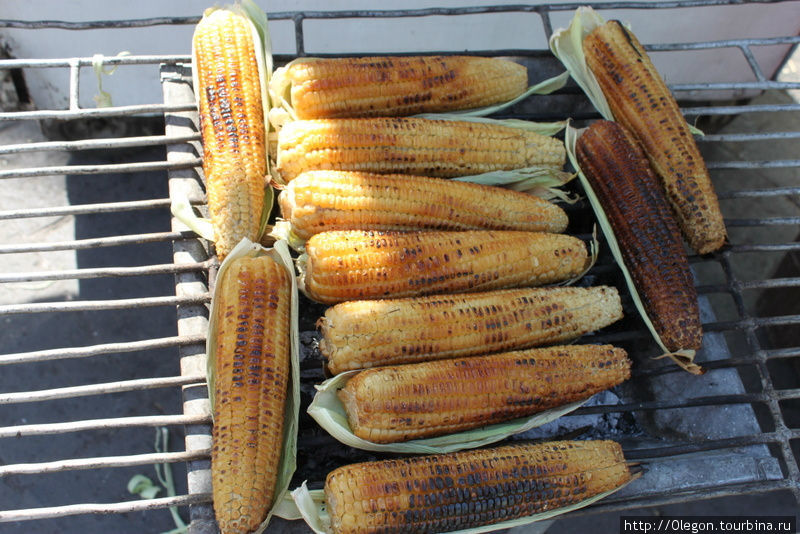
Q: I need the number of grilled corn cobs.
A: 11